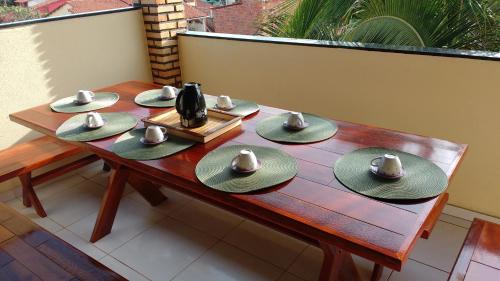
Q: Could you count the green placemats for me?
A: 8